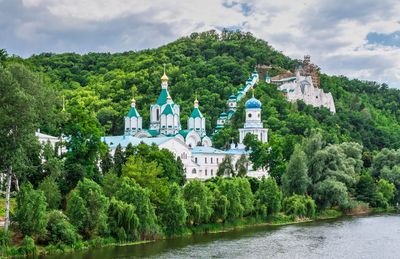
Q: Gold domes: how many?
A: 4